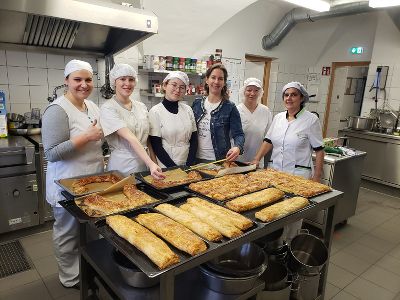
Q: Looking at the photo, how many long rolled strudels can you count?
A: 7